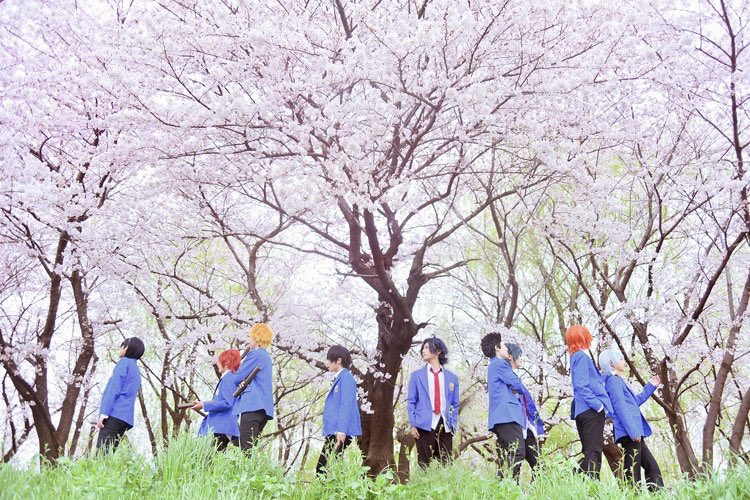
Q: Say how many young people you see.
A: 9